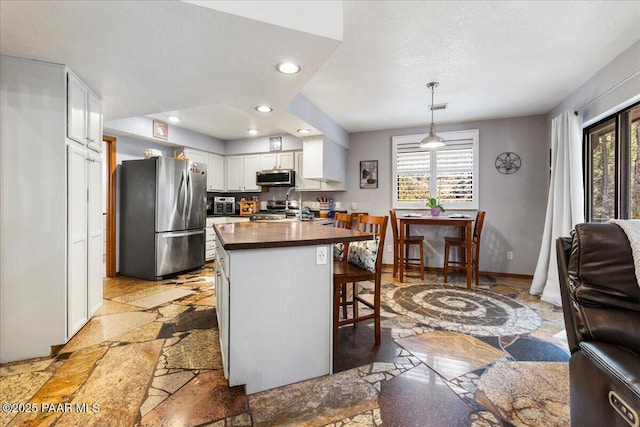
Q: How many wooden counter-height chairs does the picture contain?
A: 4